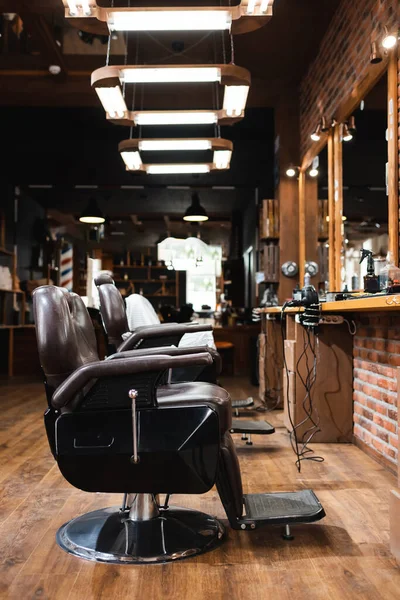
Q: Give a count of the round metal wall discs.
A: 2